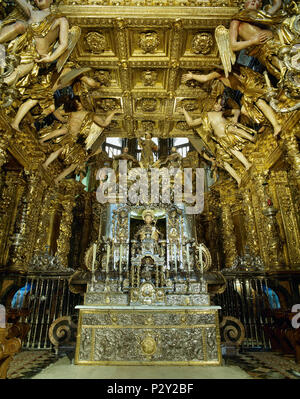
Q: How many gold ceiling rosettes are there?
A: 12